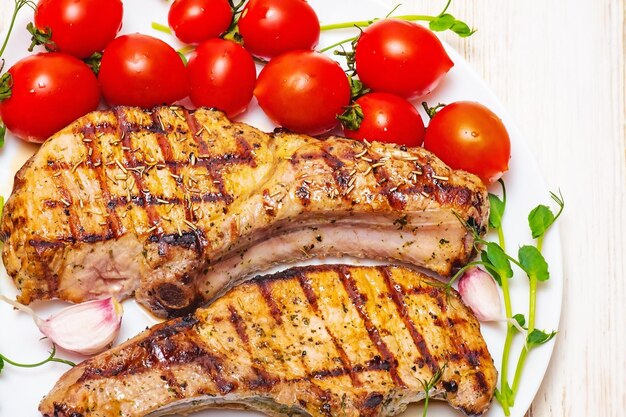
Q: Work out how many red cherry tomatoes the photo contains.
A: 10